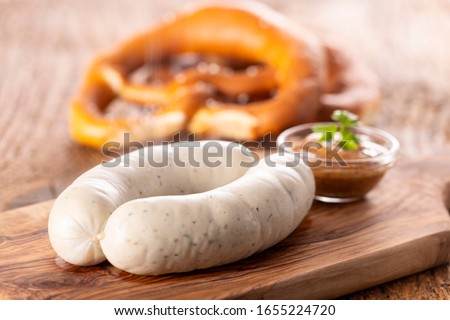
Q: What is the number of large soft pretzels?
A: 2